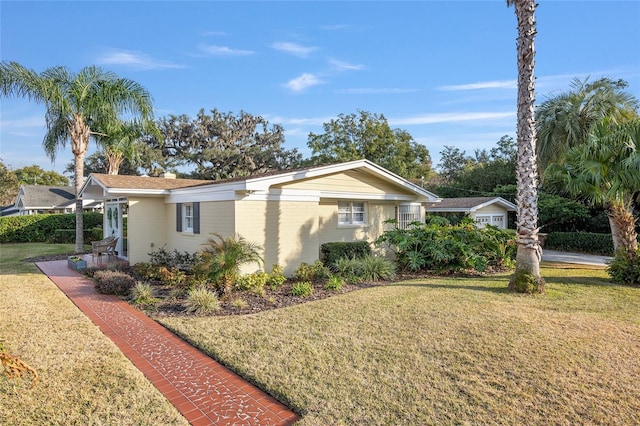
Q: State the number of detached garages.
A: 1